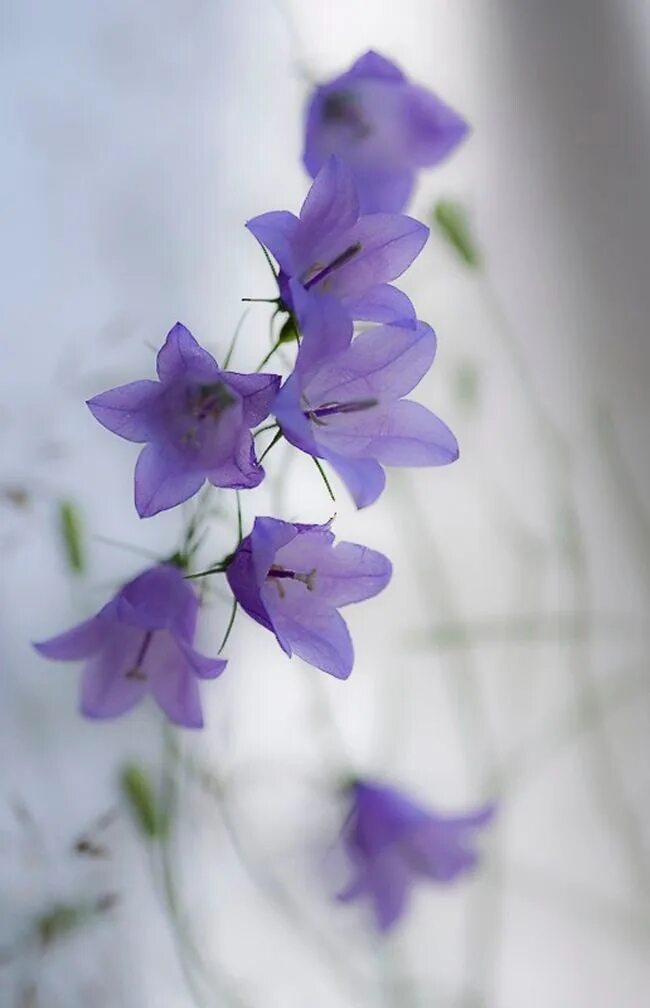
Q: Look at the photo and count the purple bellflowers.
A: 7